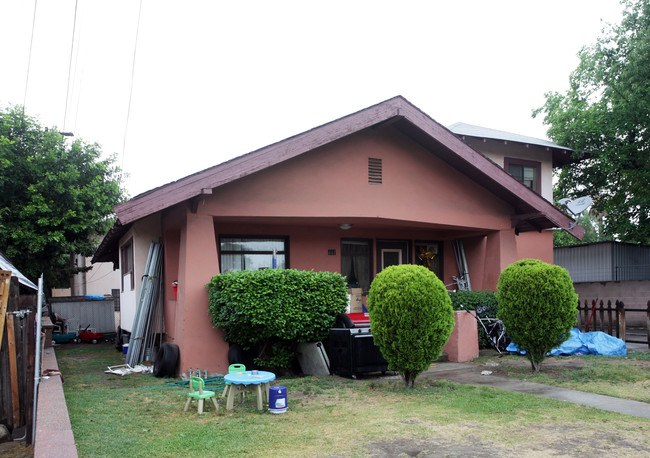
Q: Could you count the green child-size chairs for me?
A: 2